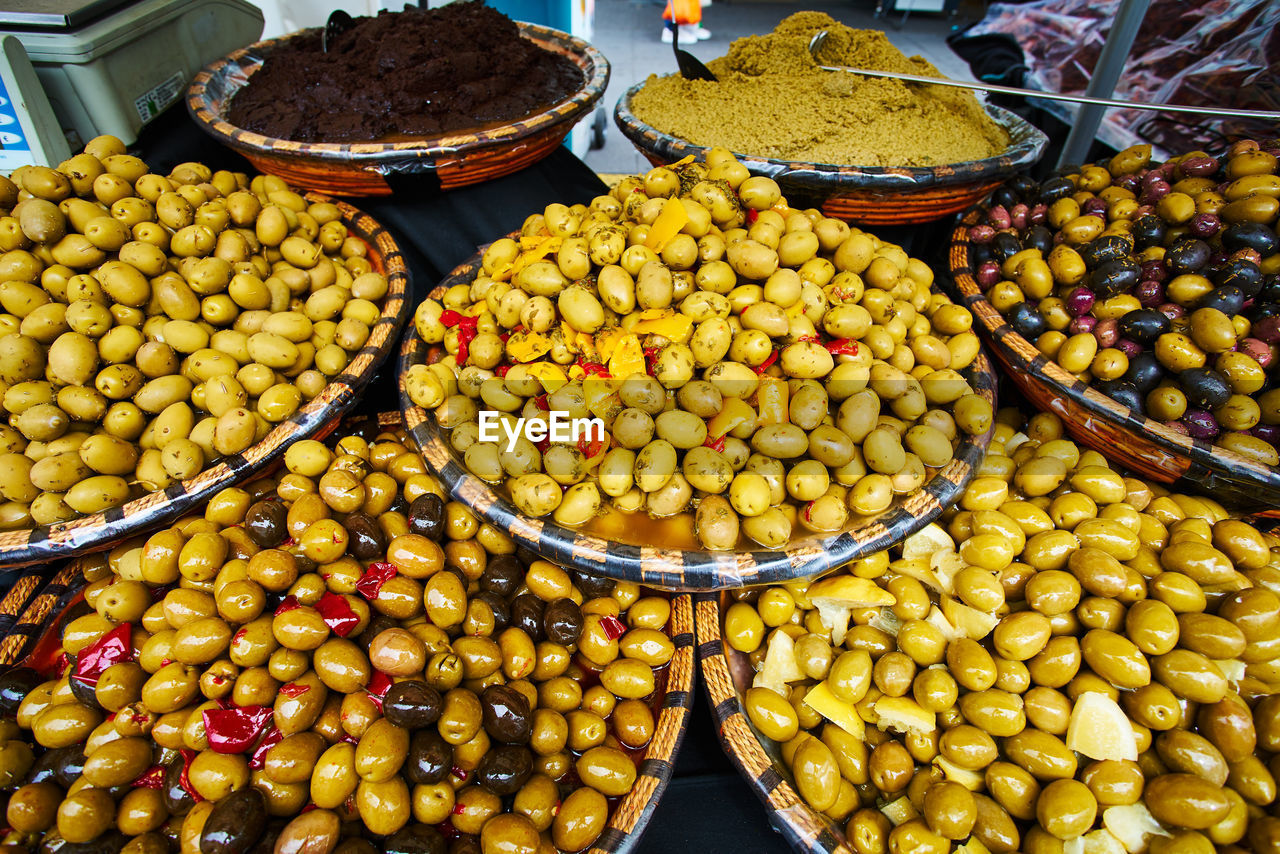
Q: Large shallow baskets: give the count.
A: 7